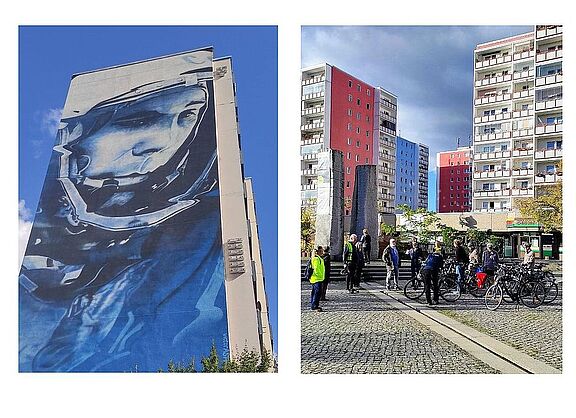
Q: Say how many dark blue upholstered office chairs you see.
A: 0